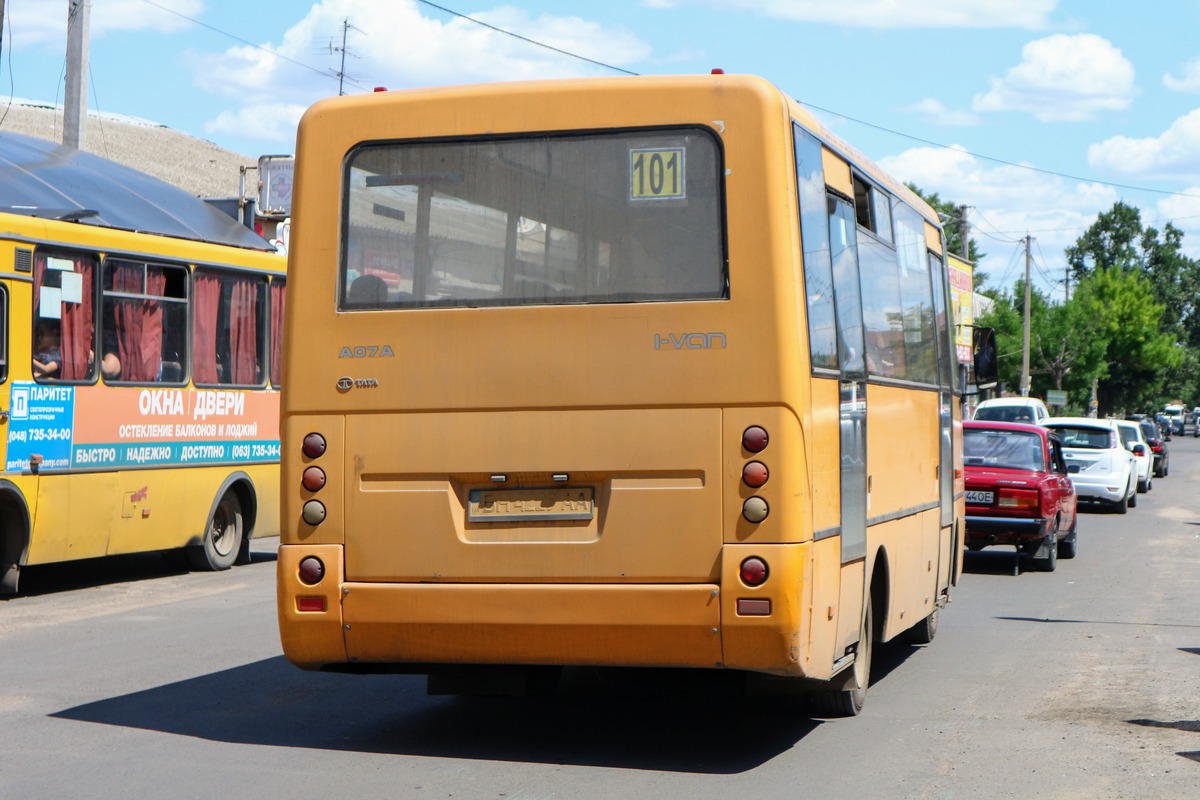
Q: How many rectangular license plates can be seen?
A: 2